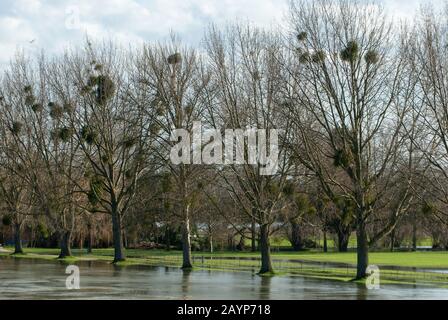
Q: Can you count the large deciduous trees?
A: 6